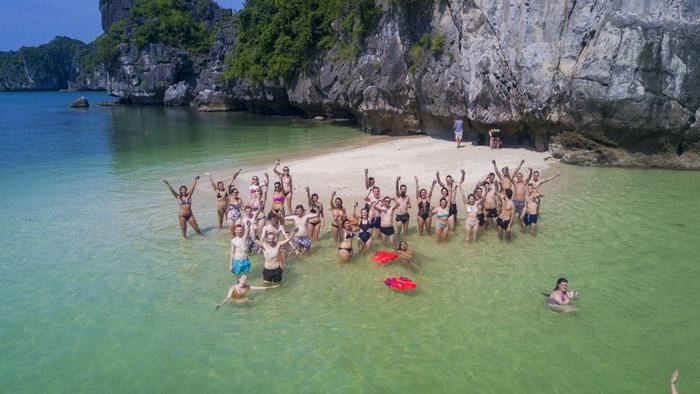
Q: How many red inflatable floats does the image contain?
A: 2